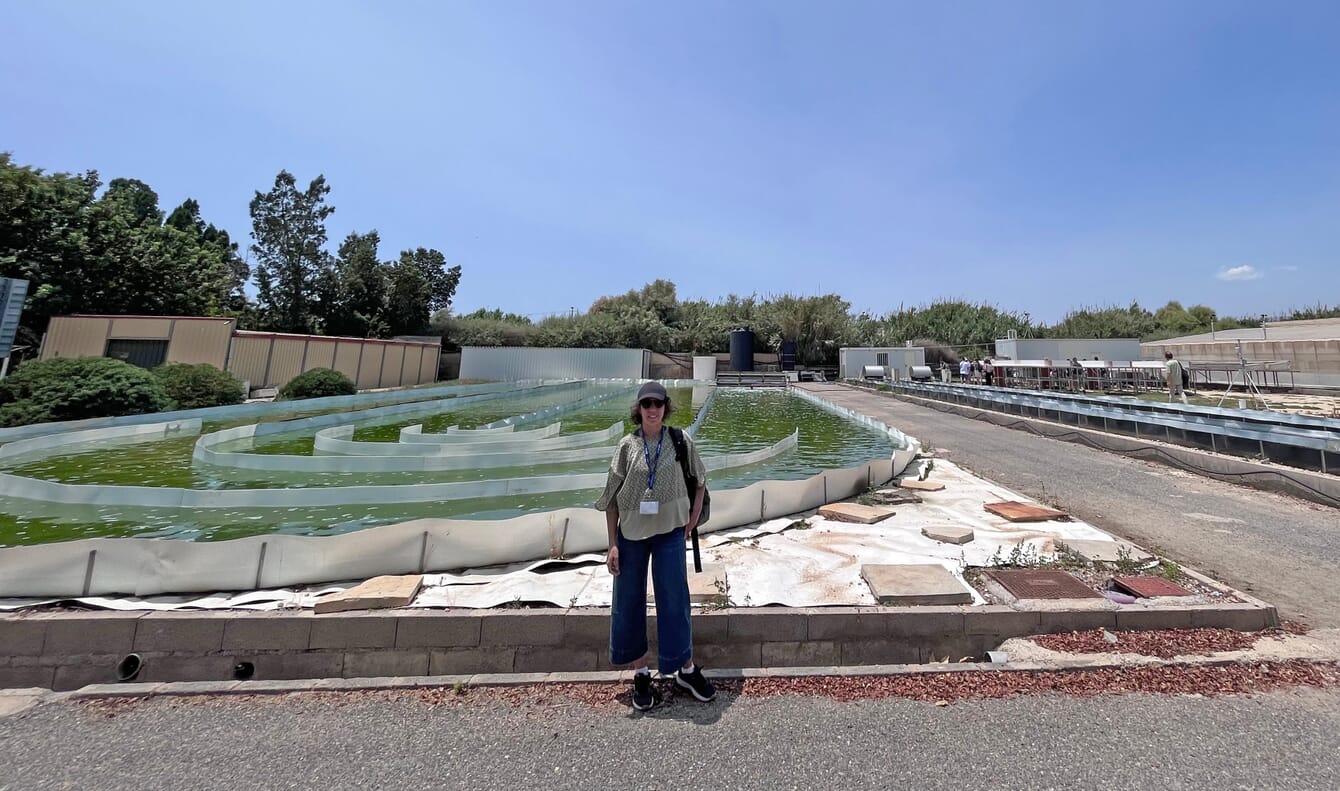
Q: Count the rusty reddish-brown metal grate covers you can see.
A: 2